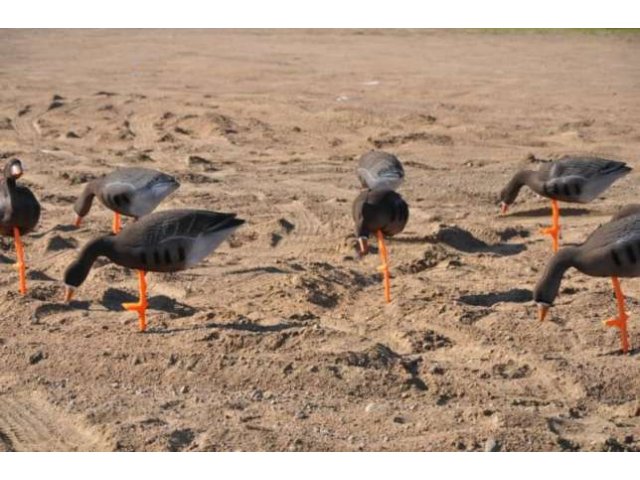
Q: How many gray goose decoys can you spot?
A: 7